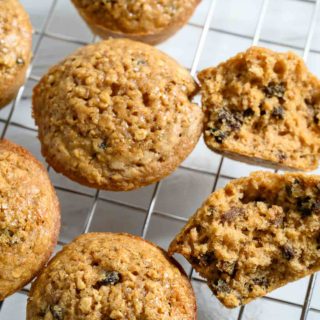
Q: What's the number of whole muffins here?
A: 5